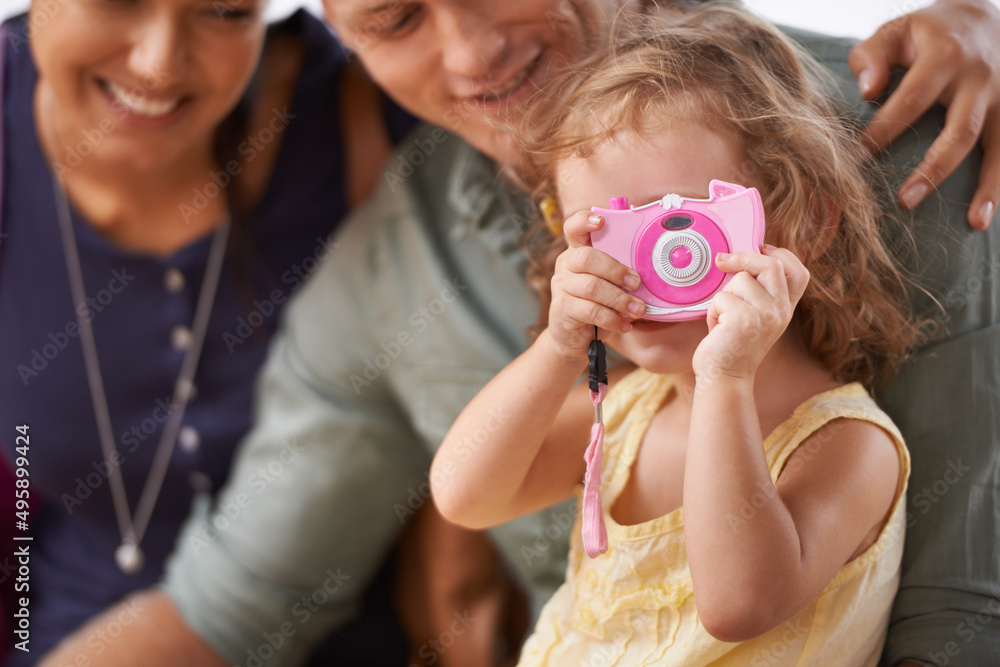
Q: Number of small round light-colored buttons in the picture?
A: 5